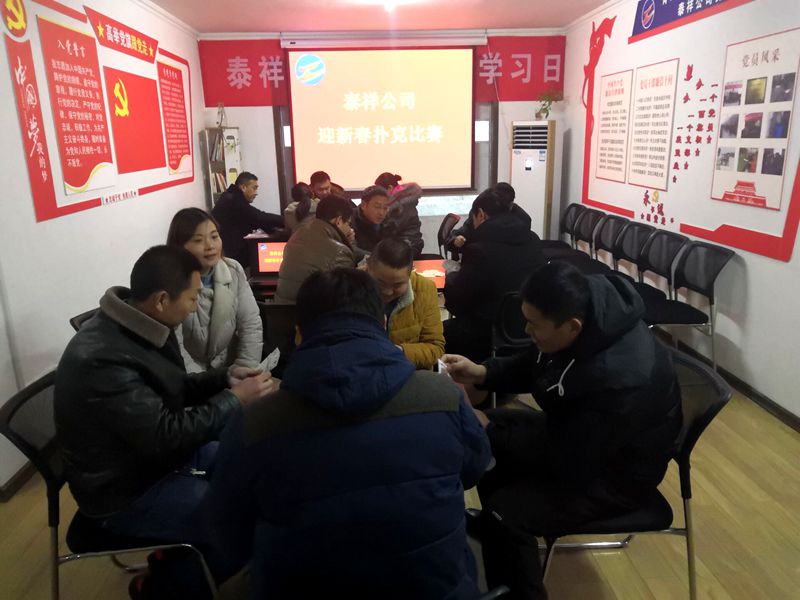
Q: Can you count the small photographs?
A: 9